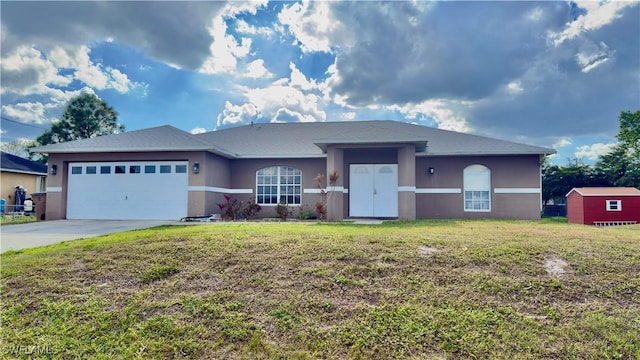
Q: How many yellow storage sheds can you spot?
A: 0